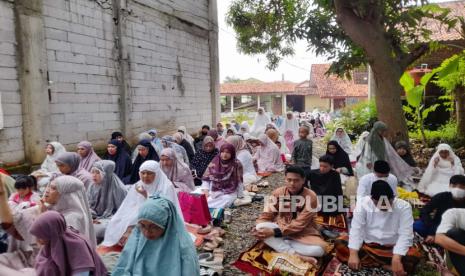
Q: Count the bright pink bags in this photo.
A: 1